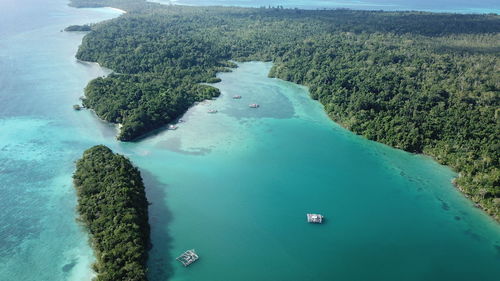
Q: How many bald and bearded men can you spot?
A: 0